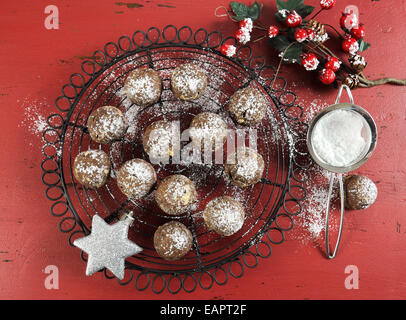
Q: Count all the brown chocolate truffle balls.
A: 13